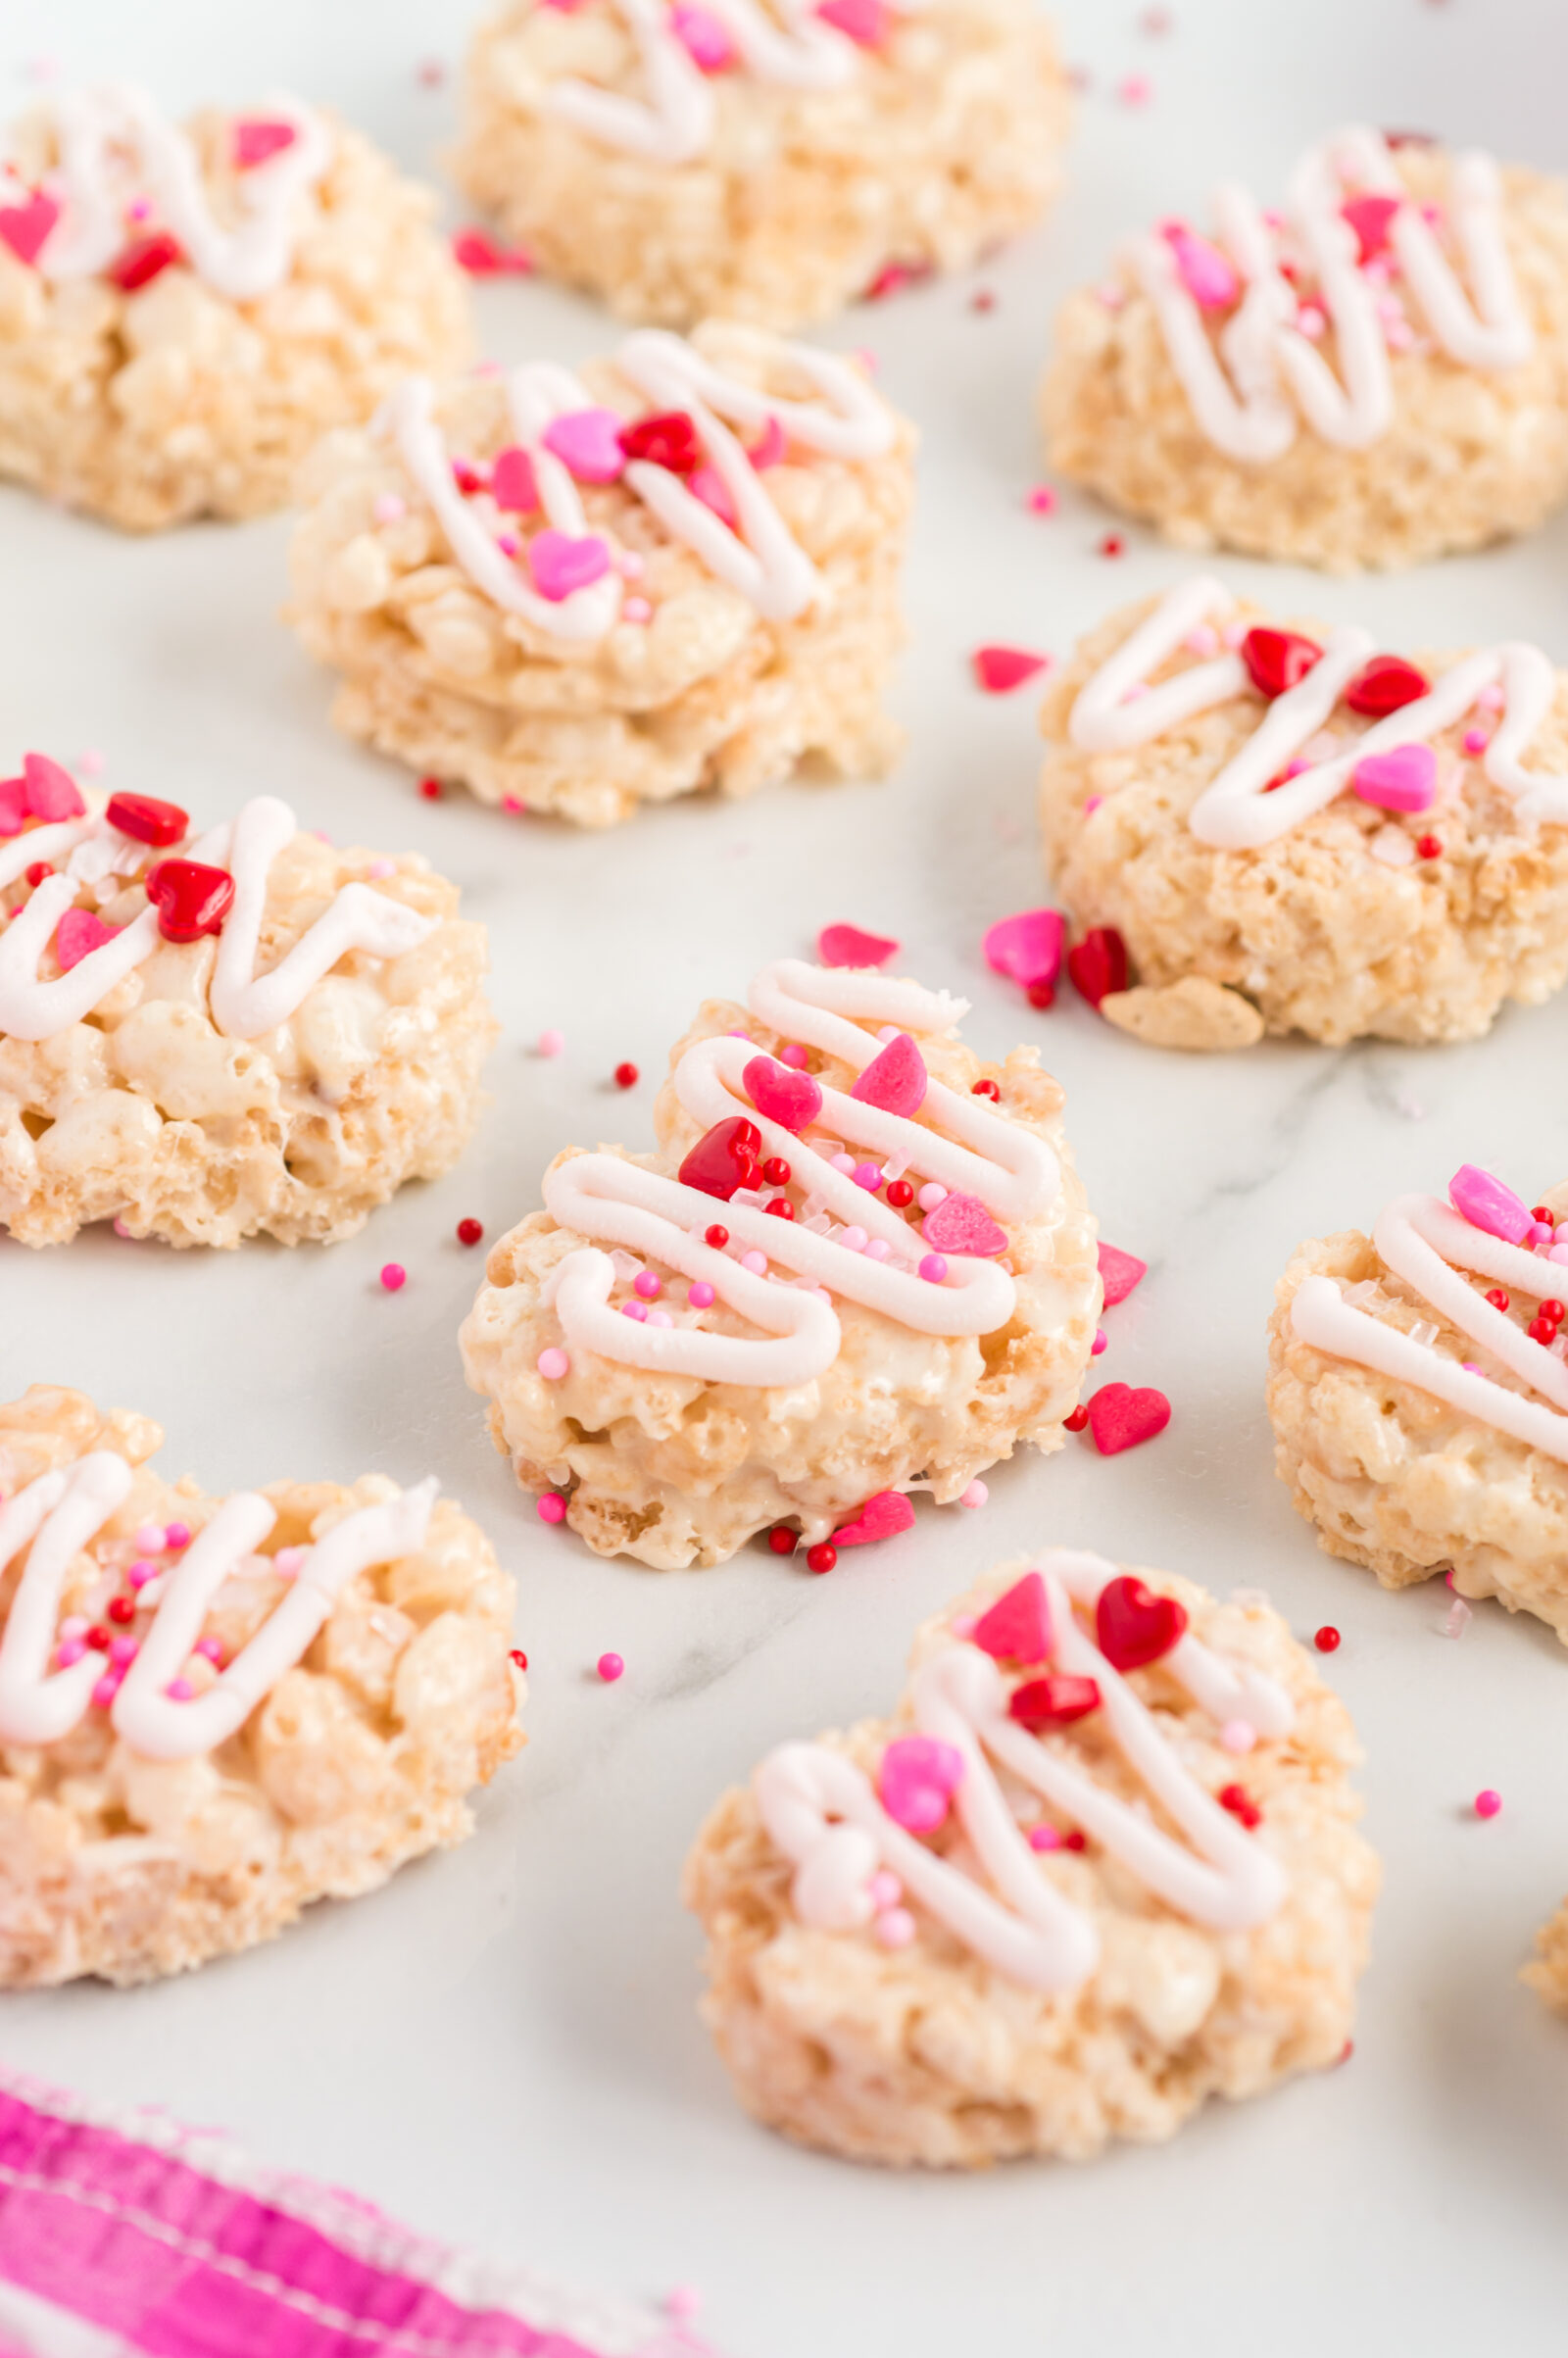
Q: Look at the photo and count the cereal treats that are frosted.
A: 10